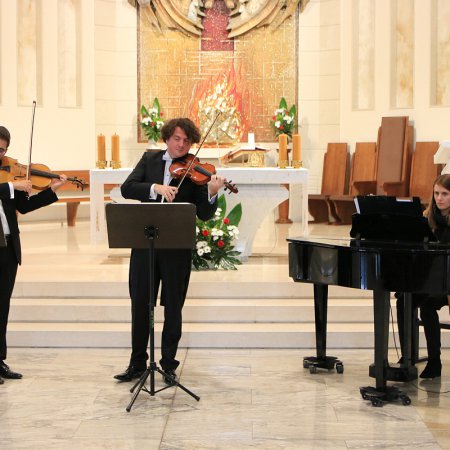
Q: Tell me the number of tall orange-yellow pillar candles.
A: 4